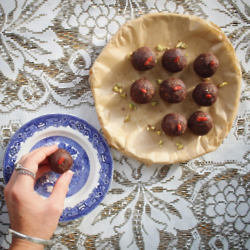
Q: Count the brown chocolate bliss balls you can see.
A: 9